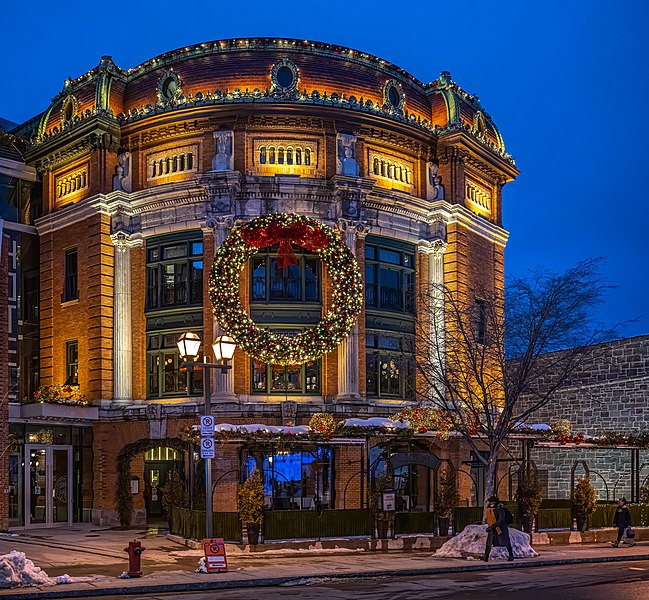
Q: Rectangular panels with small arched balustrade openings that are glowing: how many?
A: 5